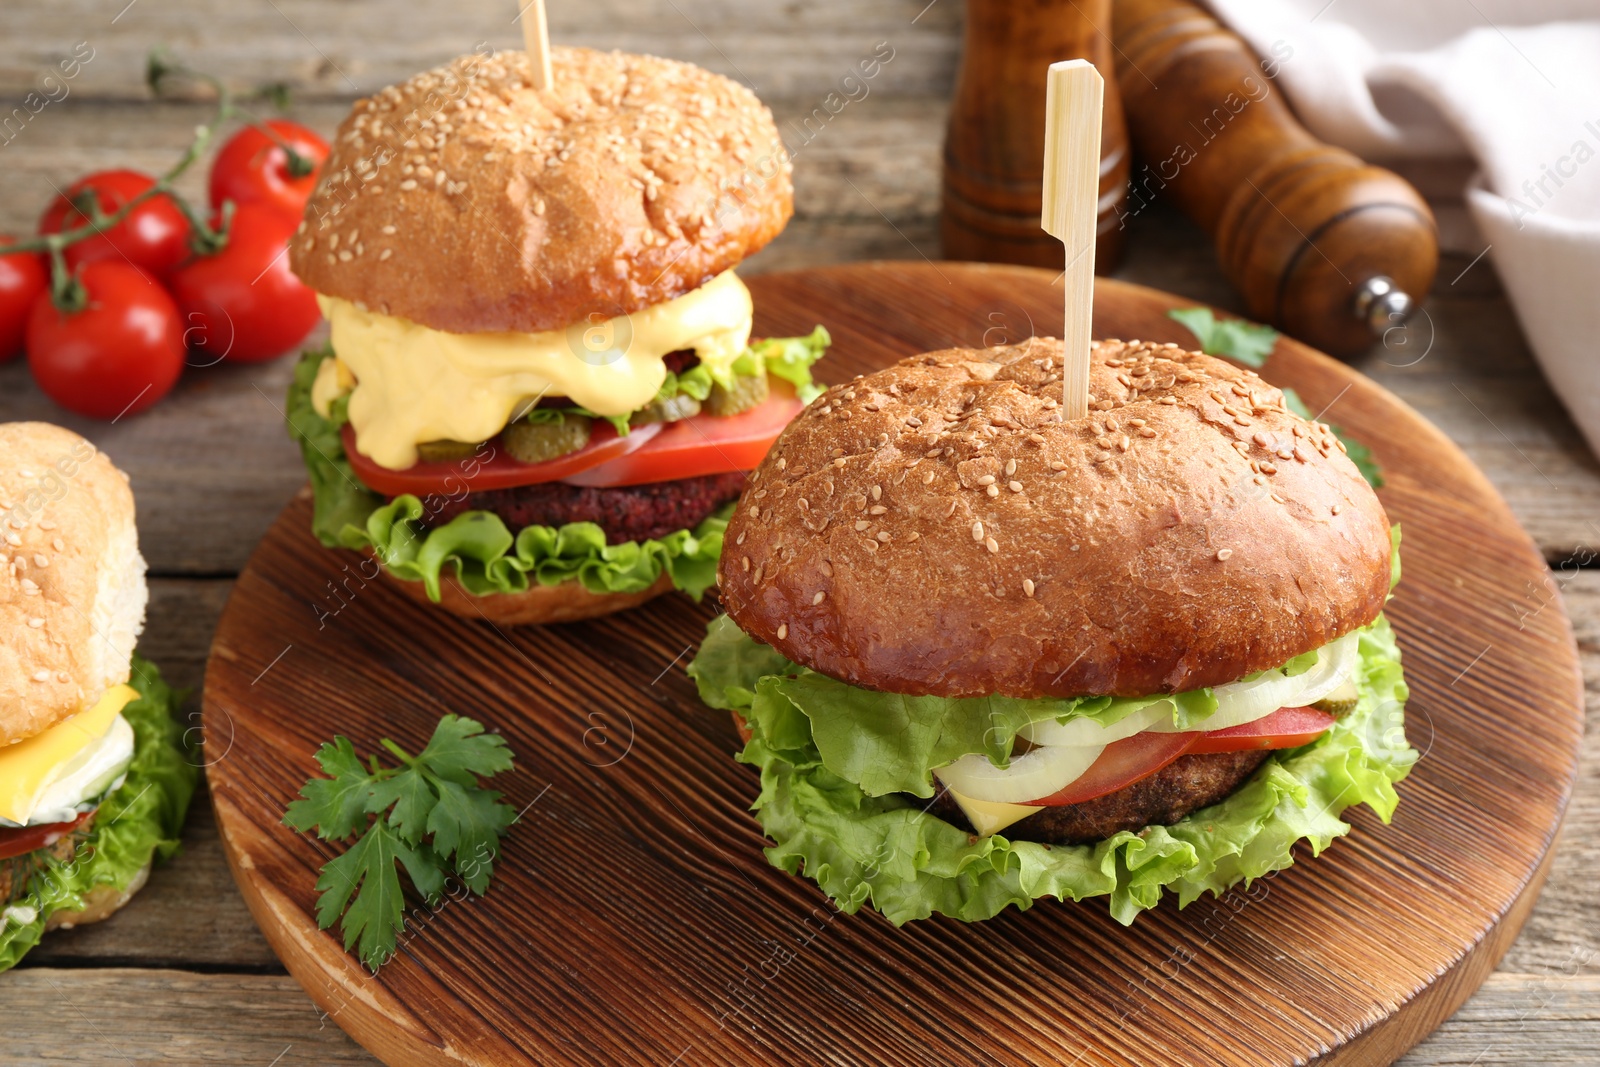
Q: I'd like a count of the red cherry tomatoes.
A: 5